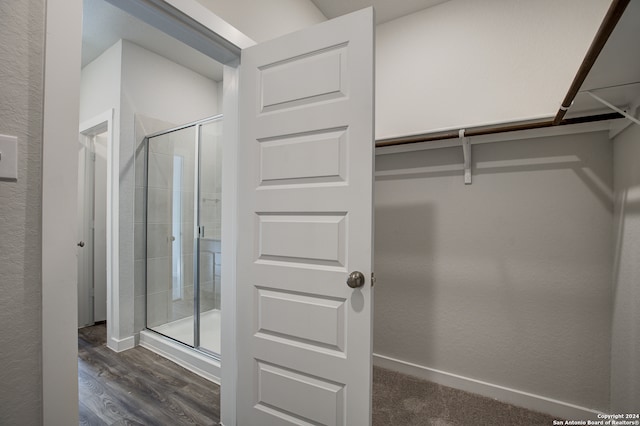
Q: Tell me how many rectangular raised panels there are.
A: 5